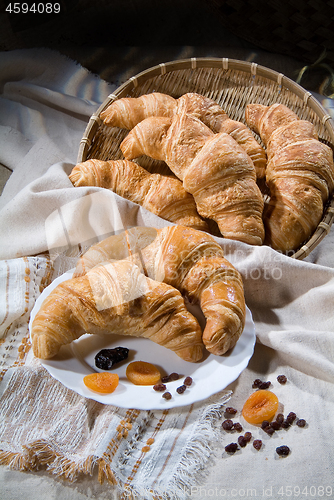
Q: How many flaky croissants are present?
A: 6